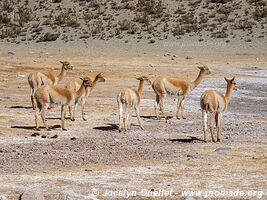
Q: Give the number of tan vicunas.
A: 6